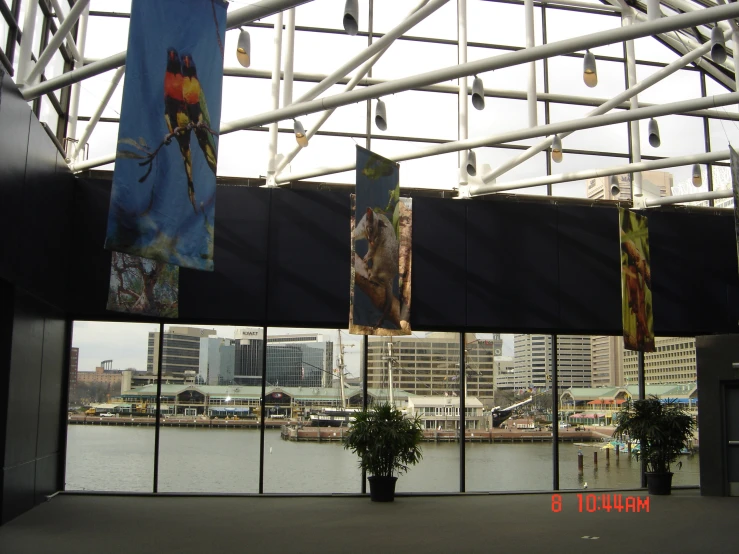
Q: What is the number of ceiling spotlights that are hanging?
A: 12